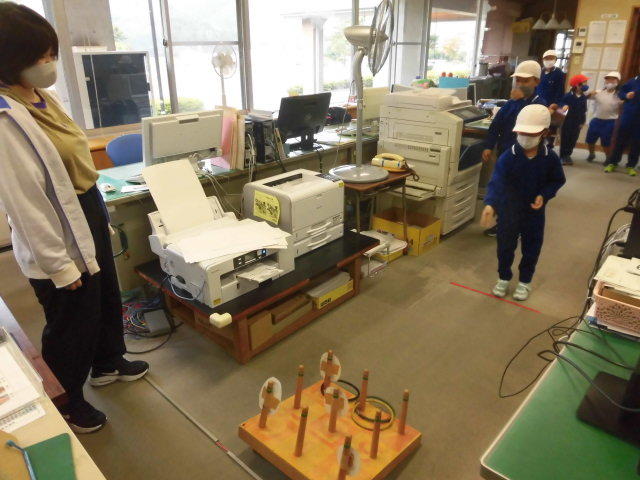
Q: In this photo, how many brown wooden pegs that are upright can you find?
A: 9